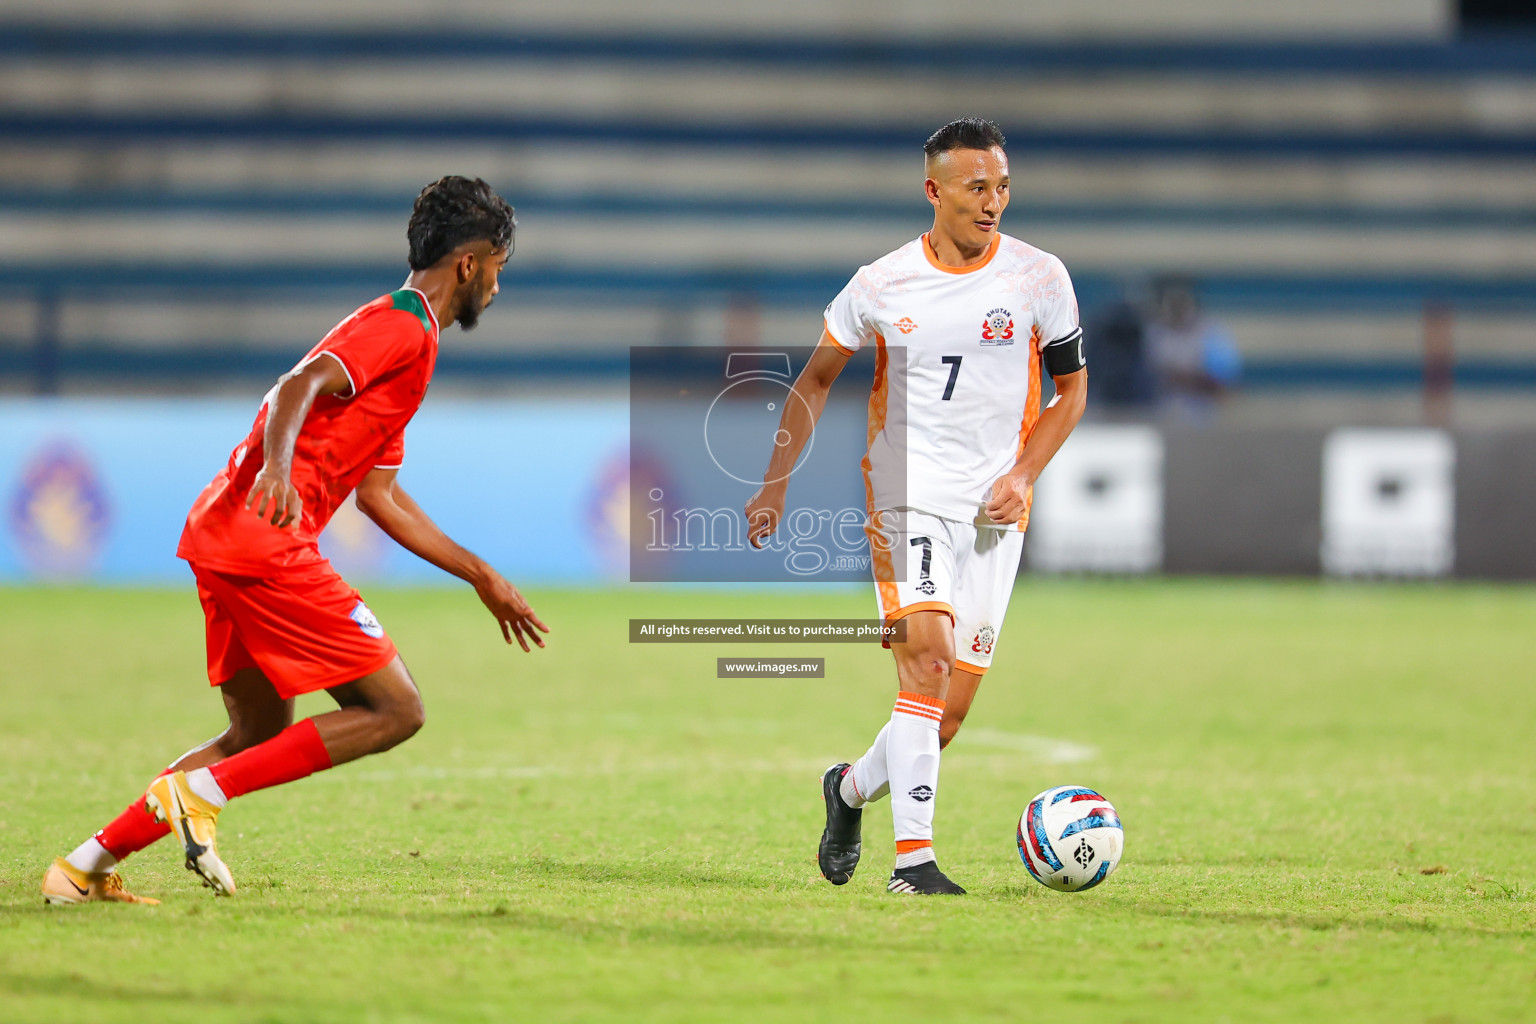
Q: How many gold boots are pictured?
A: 2